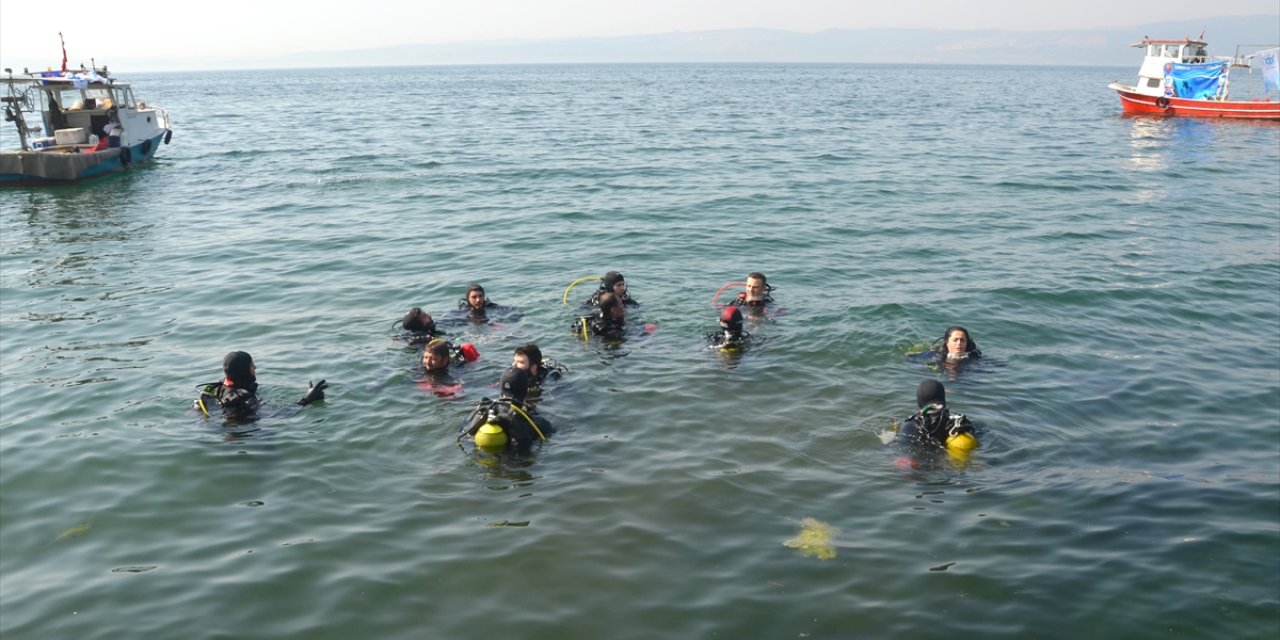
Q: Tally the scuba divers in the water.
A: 12